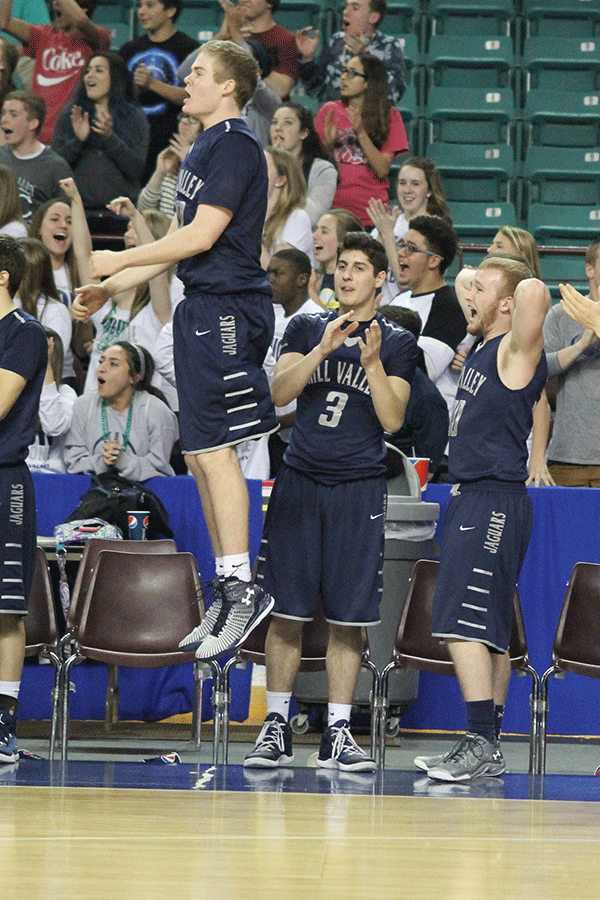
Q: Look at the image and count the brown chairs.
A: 6